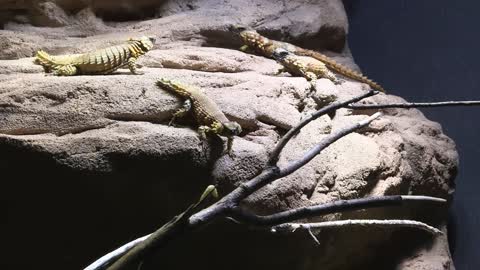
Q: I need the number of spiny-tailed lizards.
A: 4